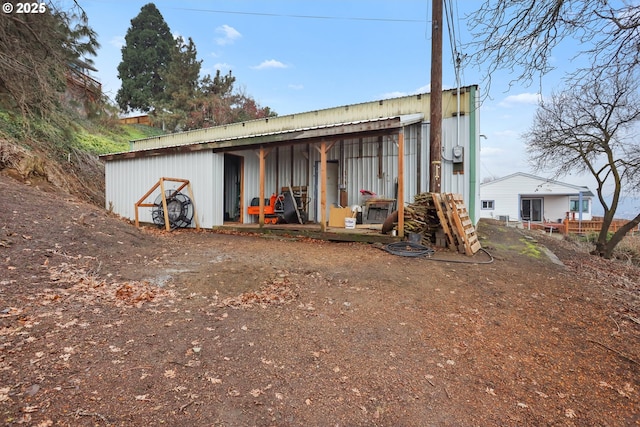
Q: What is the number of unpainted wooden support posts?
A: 3